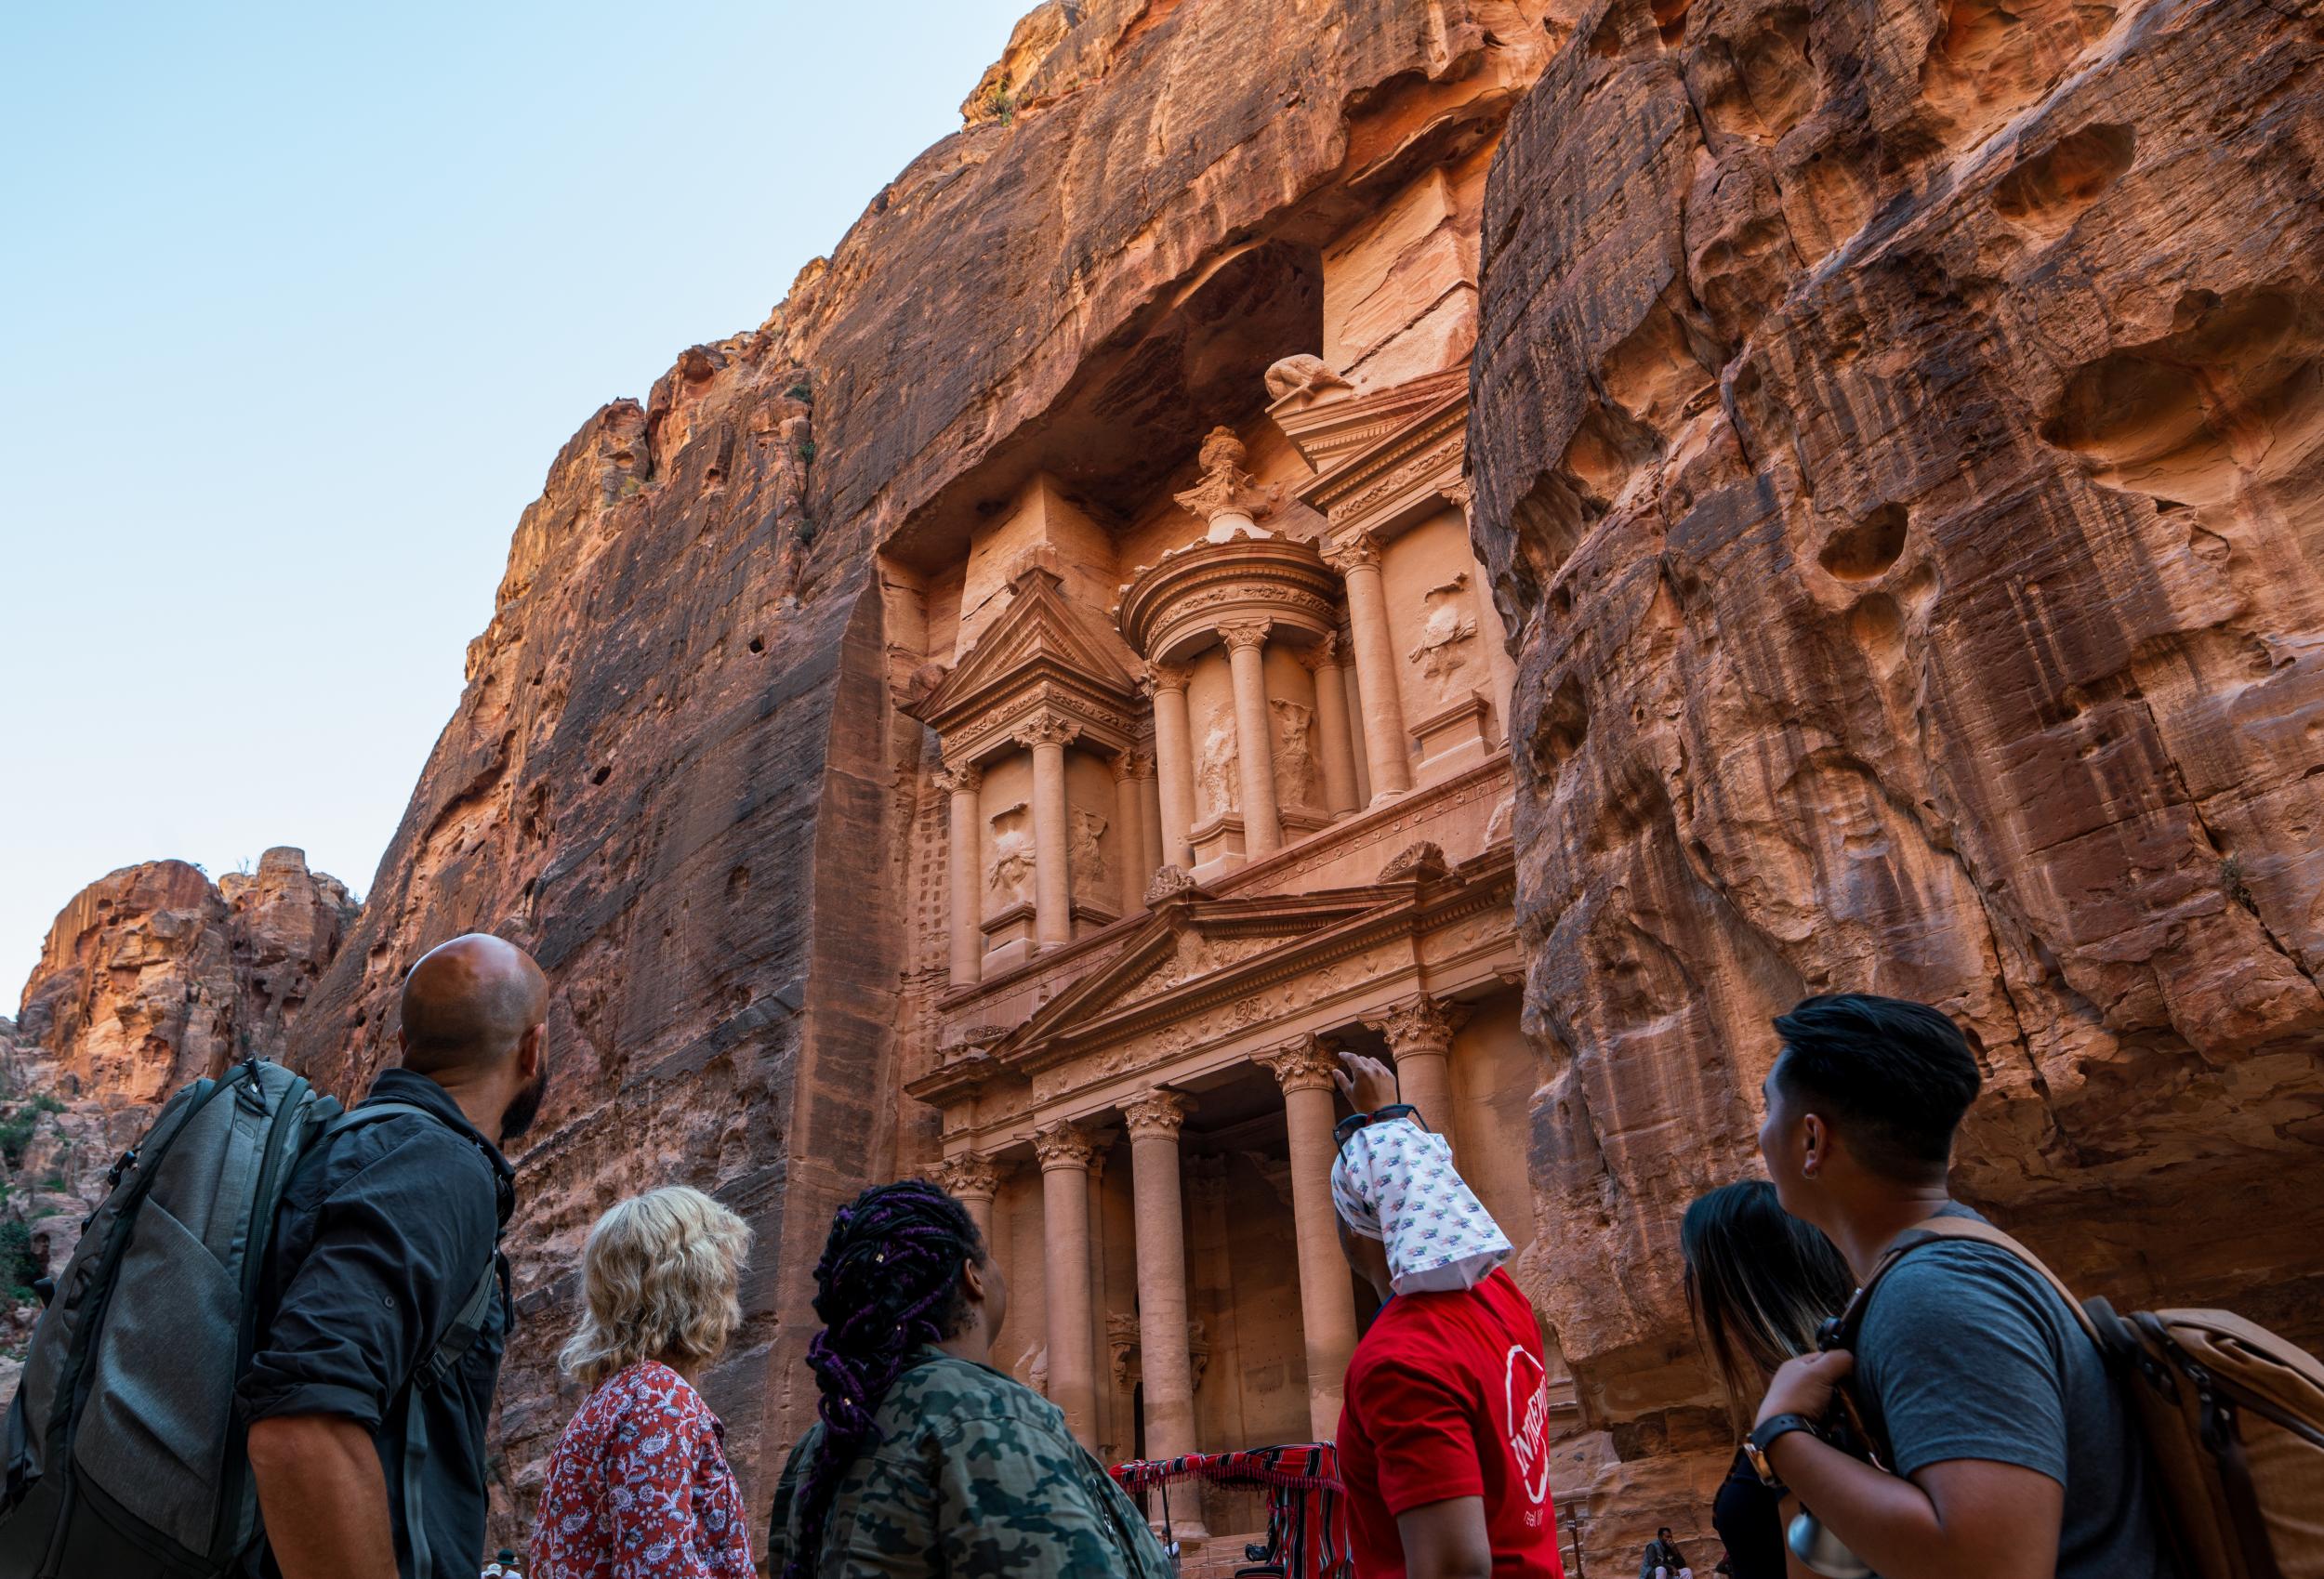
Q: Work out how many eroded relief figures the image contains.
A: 5